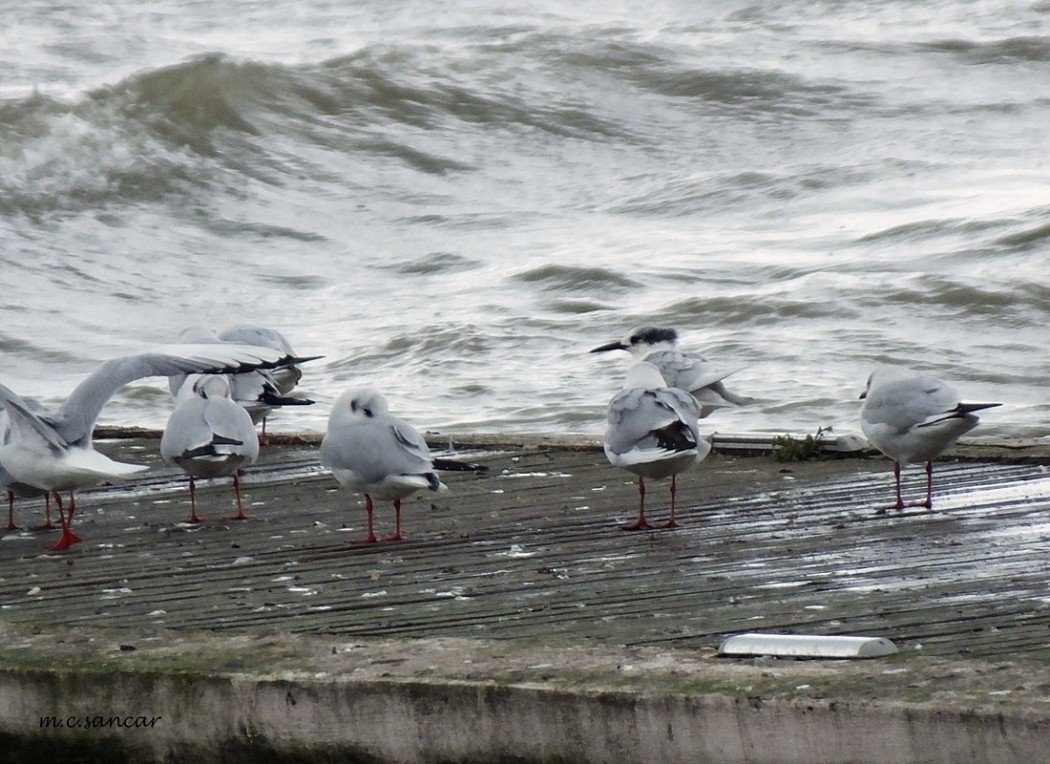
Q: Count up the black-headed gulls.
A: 8